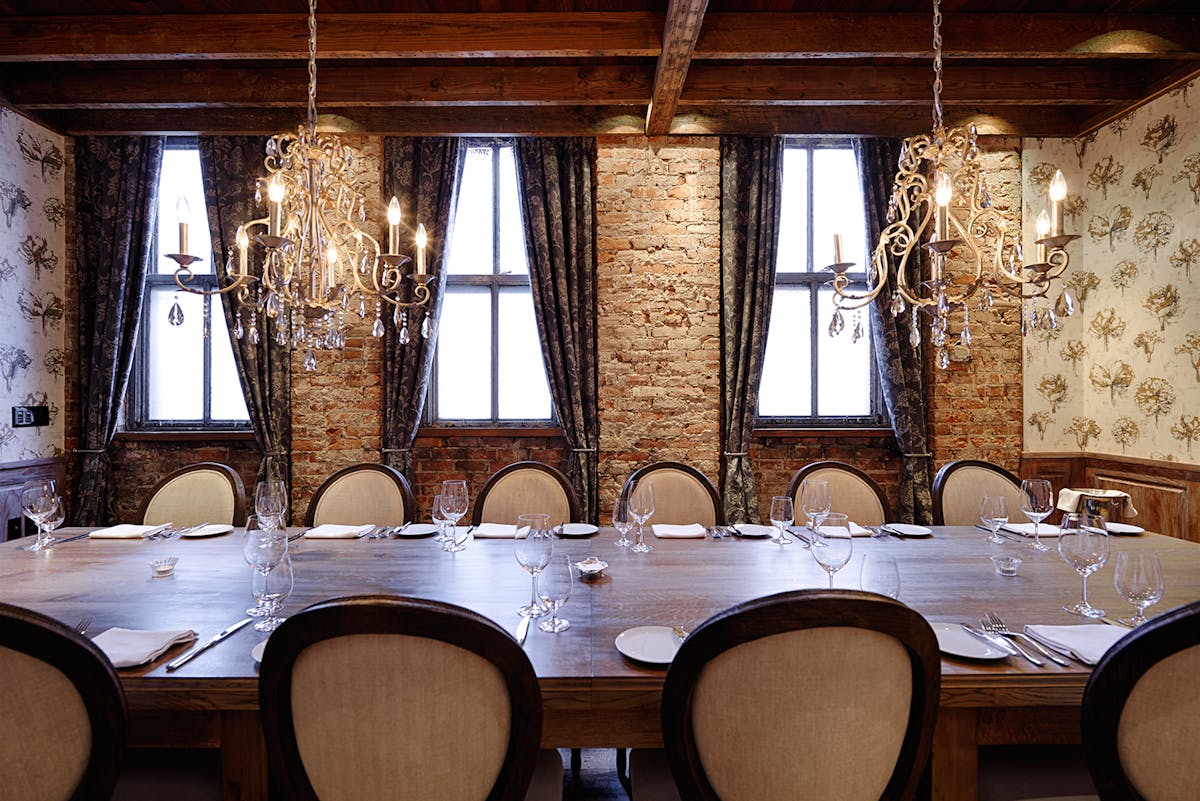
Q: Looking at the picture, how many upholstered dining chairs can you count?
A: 10